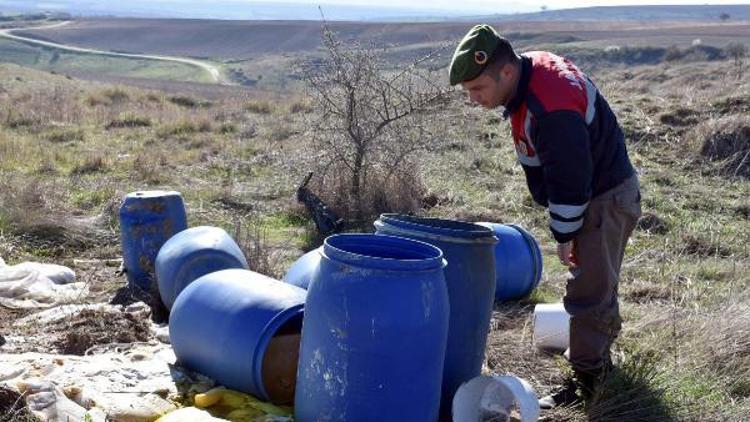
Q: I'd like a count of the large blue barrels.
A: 7